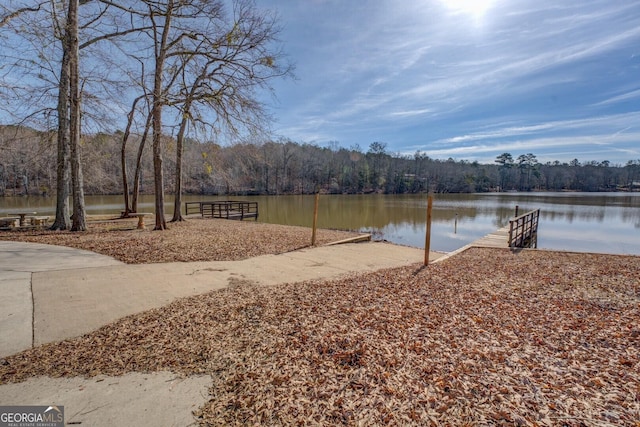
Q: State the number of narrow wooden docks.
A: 2